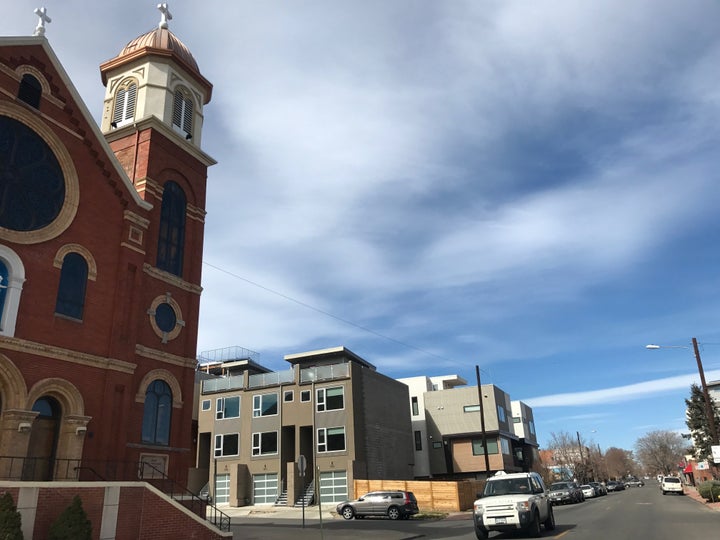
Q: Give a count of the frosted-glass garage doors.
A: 3